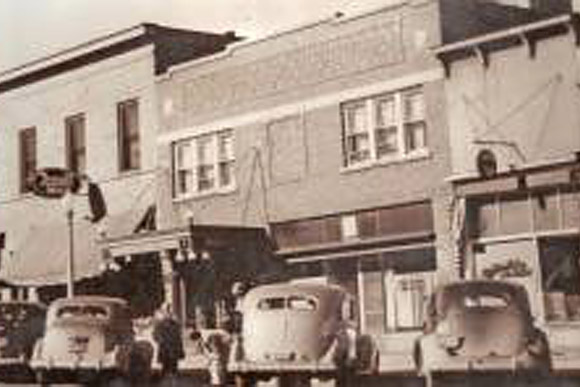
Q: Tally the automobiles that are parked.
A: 4